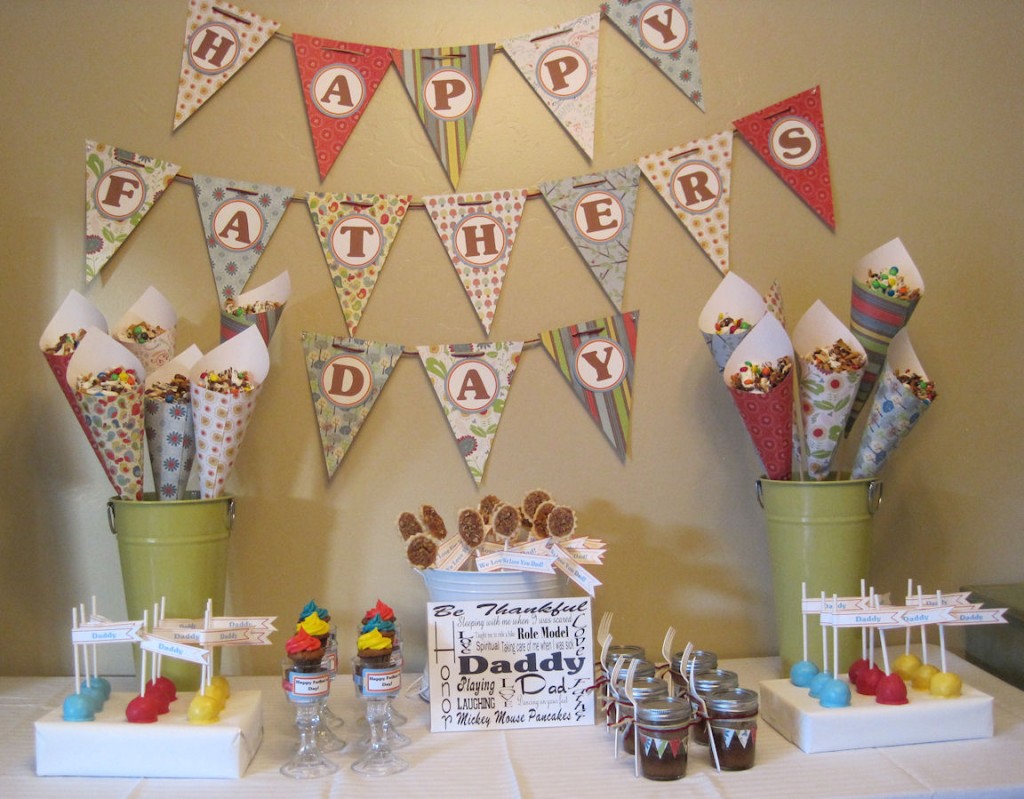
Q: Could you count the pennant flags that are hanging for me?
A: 15